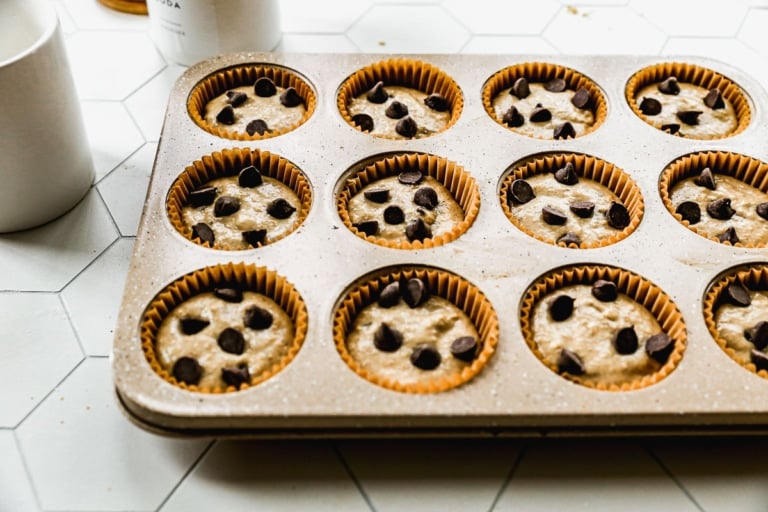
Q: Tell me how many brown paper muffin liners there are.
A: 12